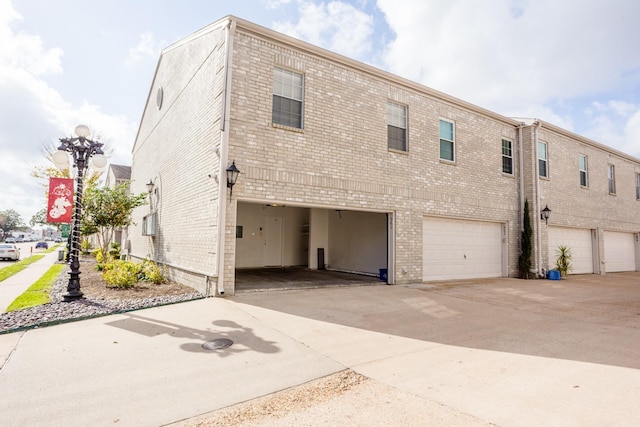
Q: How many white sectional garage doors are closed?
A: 3